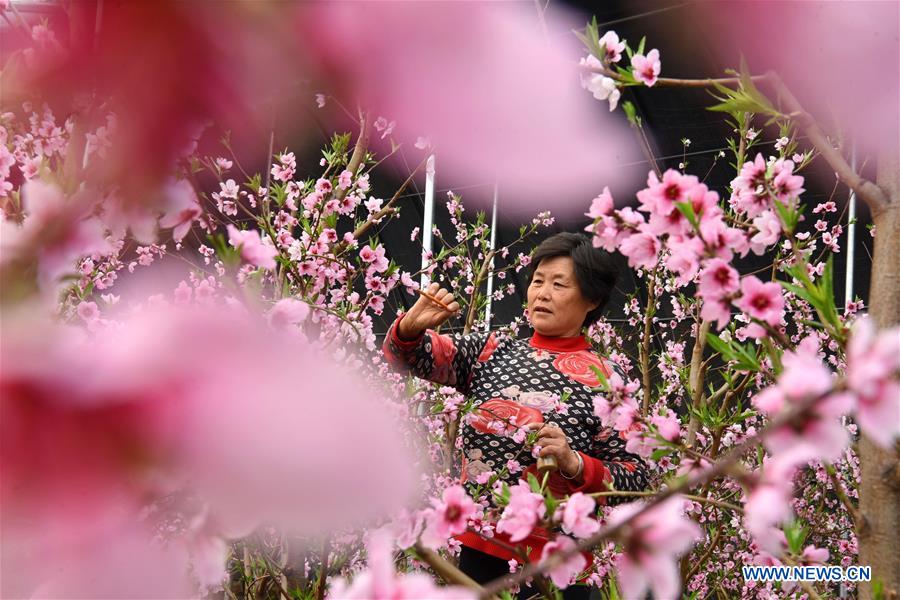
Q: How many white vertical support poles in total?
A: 3